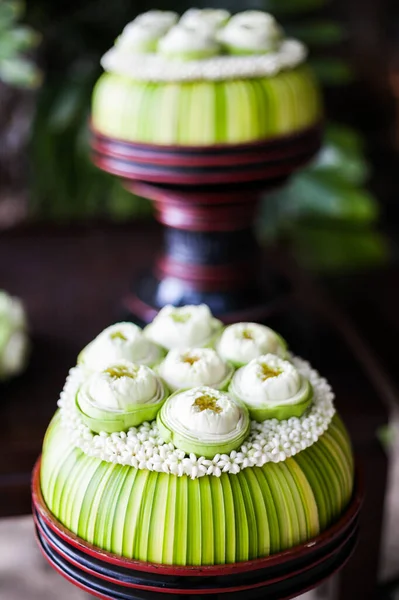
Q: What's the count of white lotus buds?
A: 12